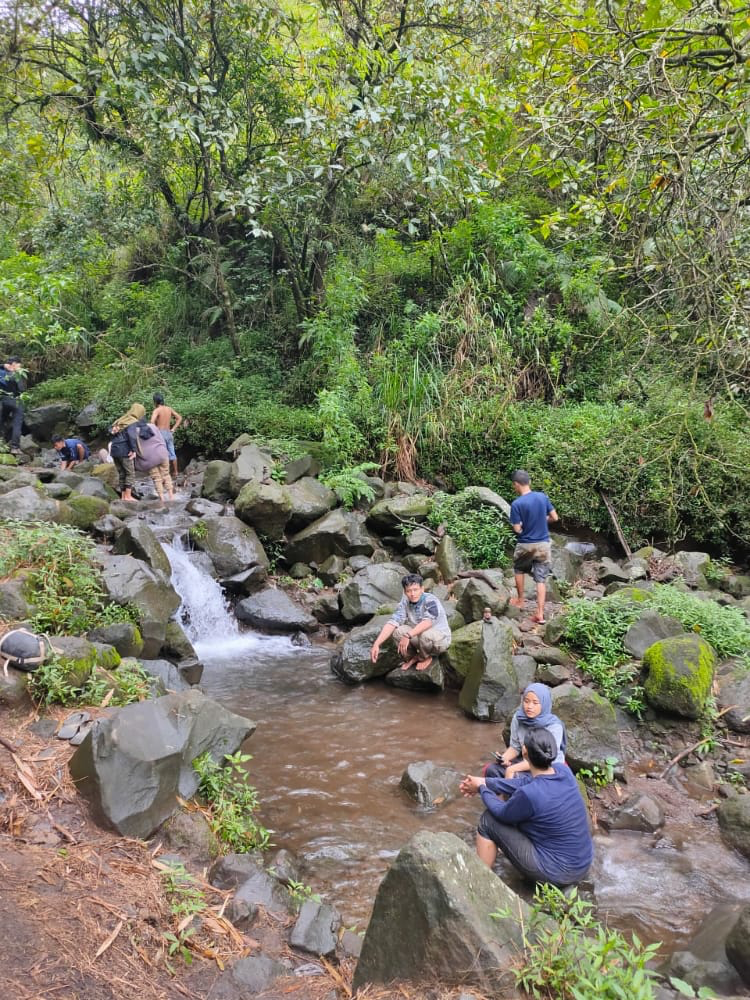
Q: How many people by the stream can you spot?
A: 9